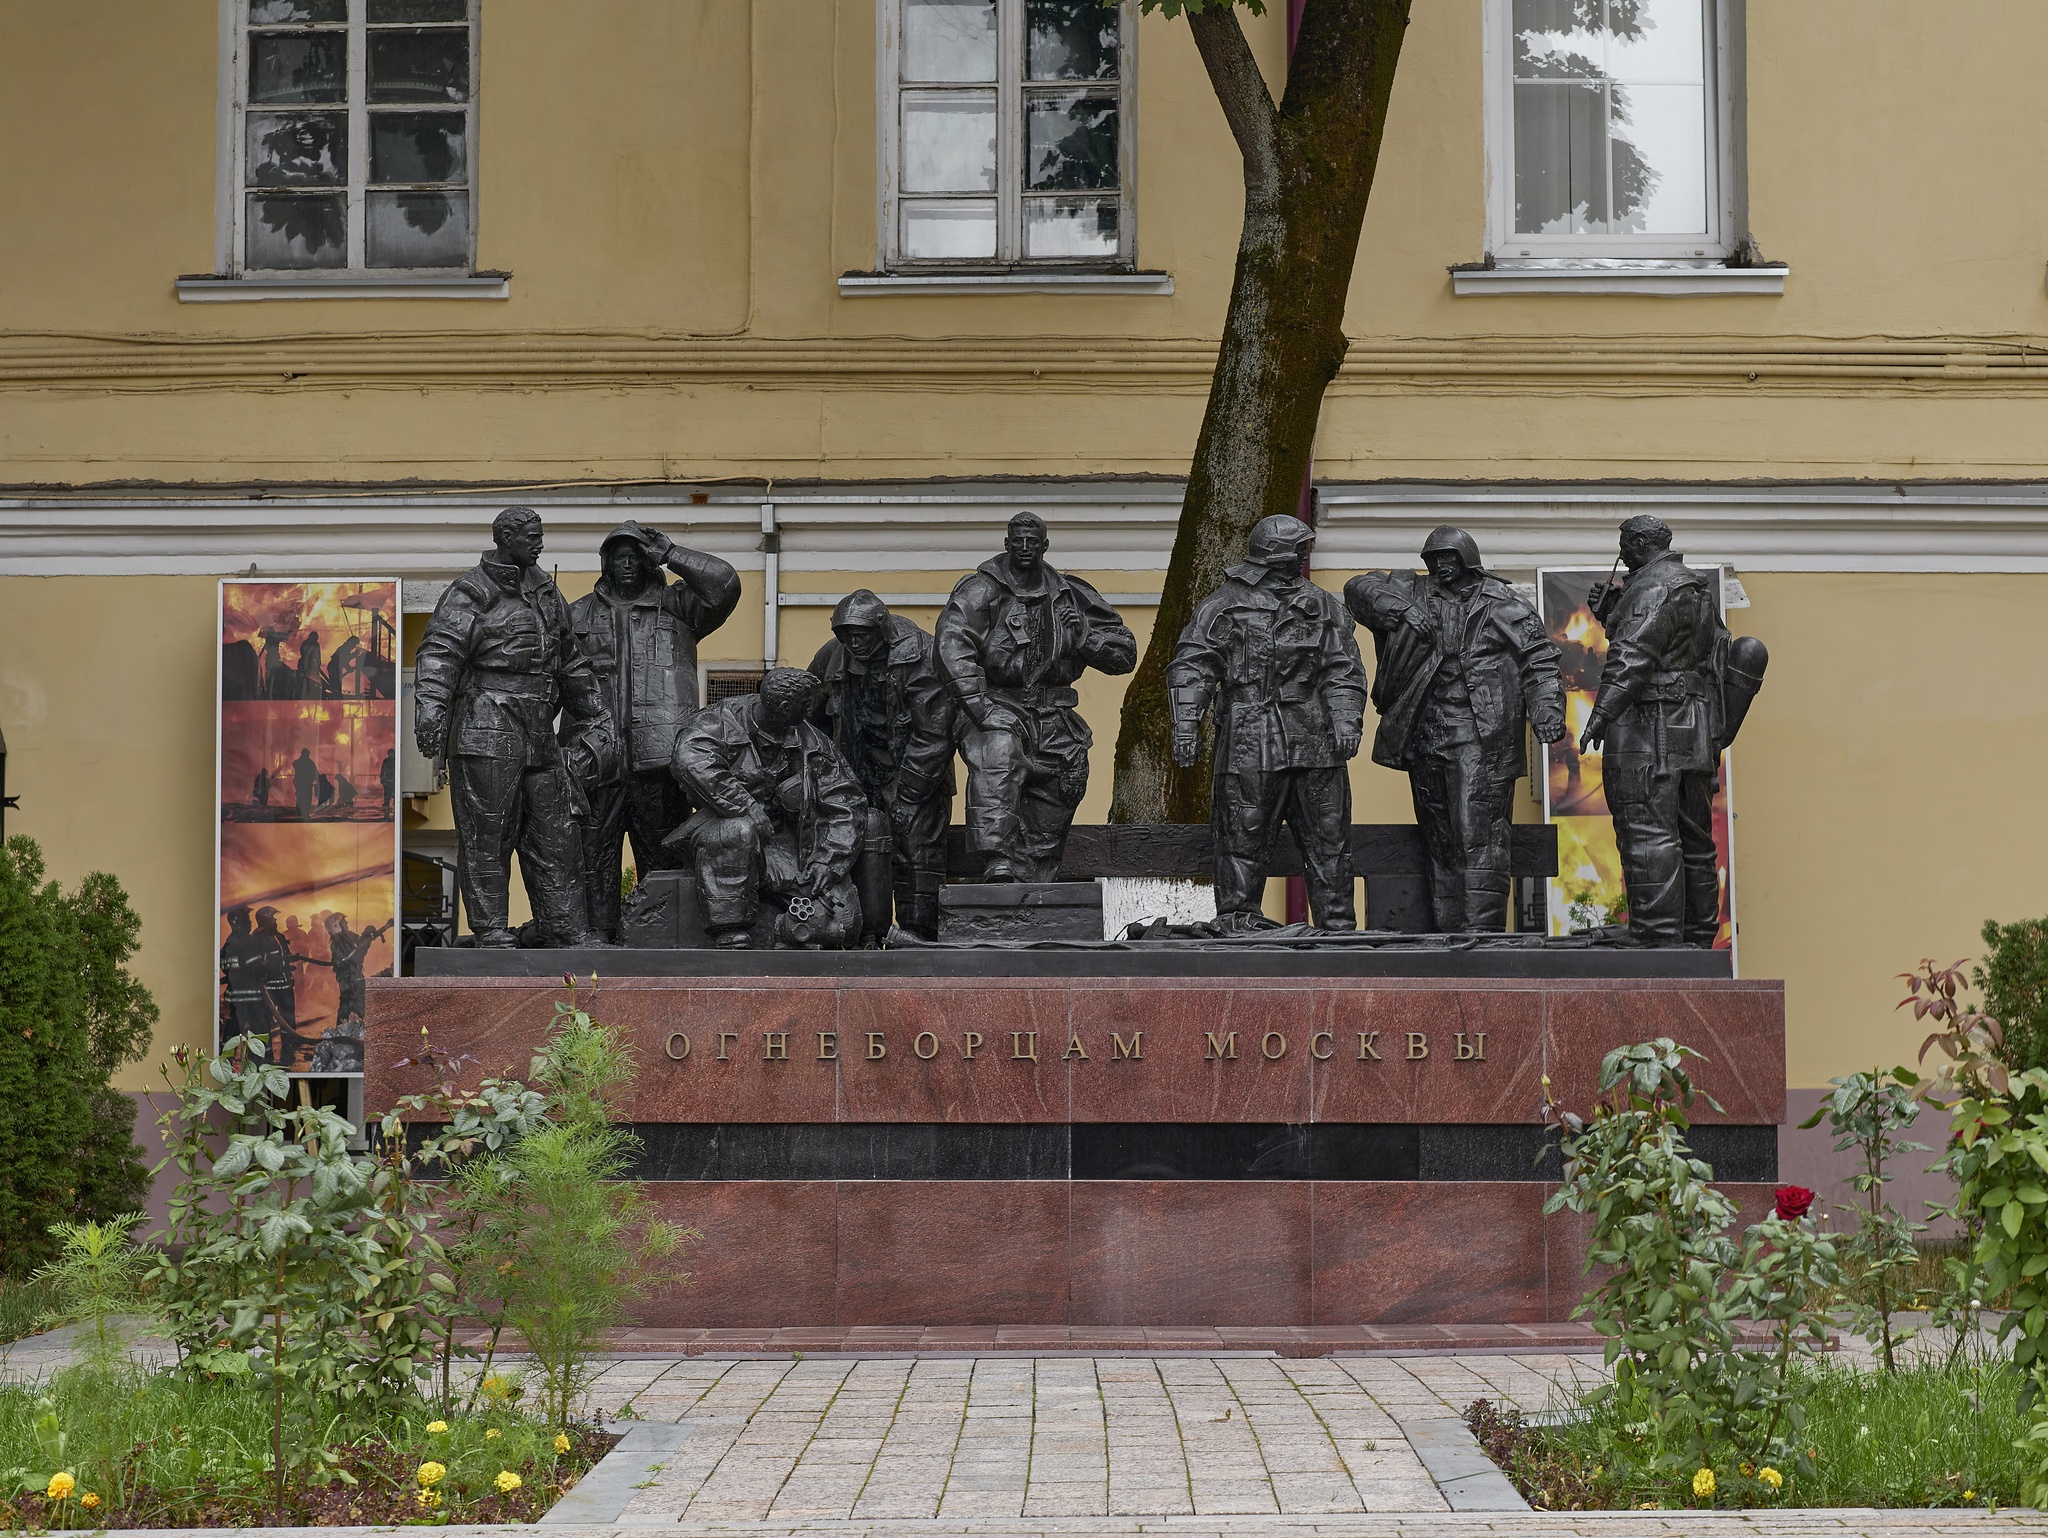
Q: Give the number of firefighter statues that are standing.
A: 7